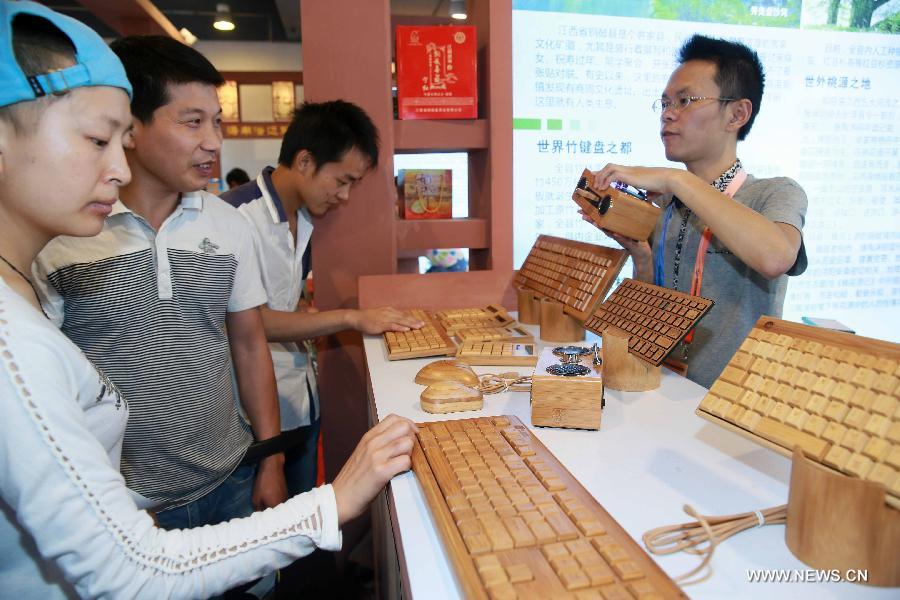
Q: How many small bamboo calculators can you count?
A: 4